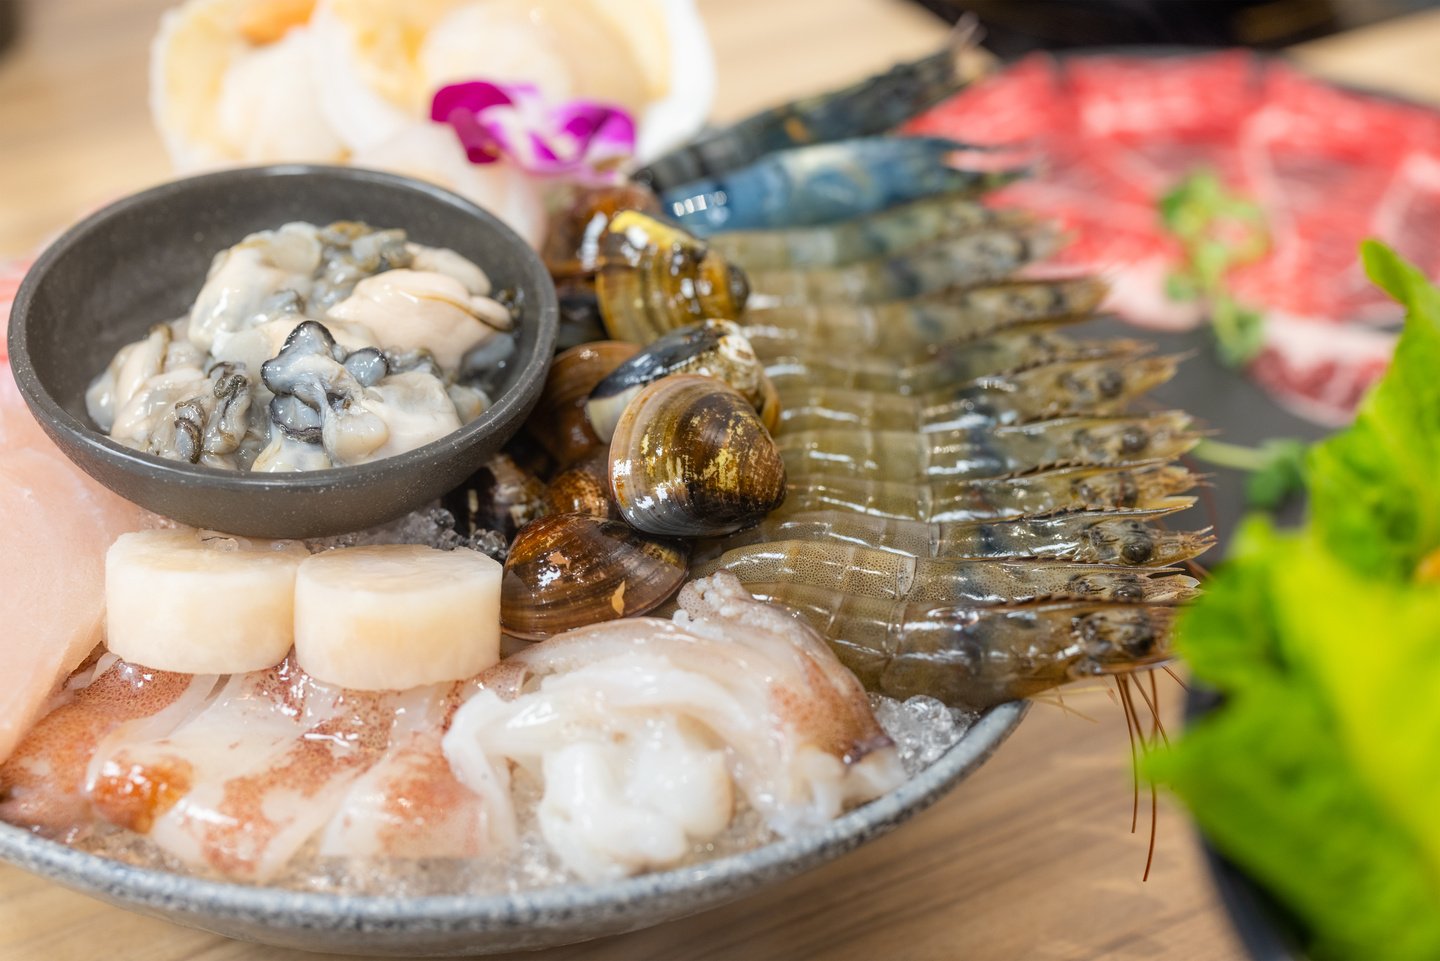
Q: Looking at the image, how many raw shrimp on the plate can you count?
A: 12